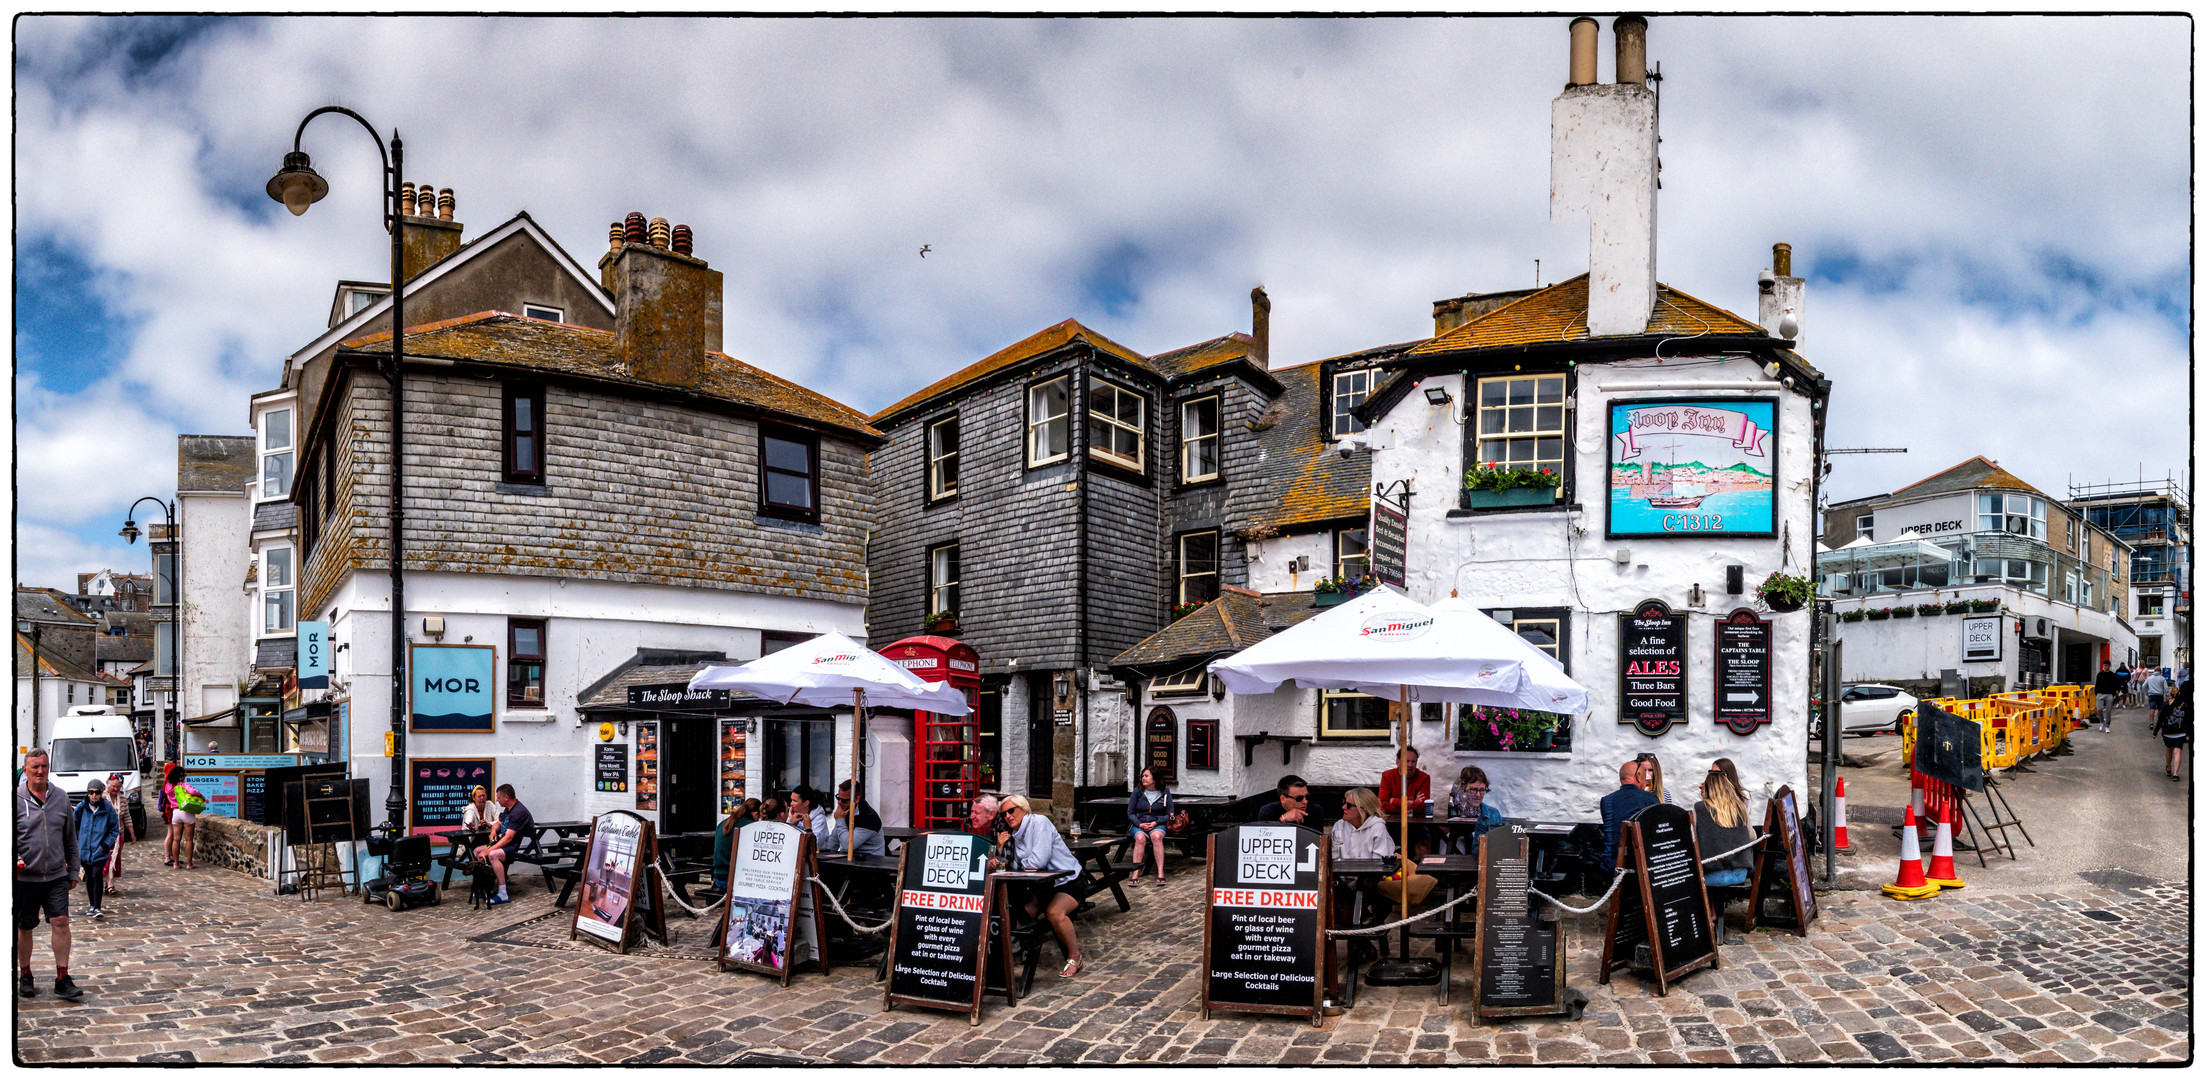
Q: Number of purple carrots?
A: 0